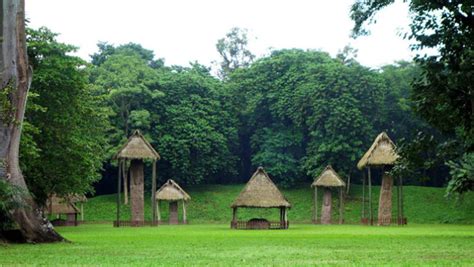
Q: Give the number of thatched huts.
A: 6